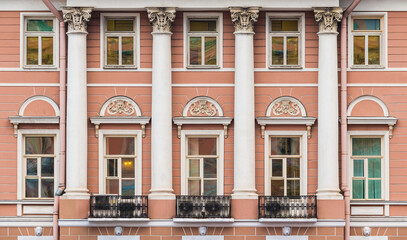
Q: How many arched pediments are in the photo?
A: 5